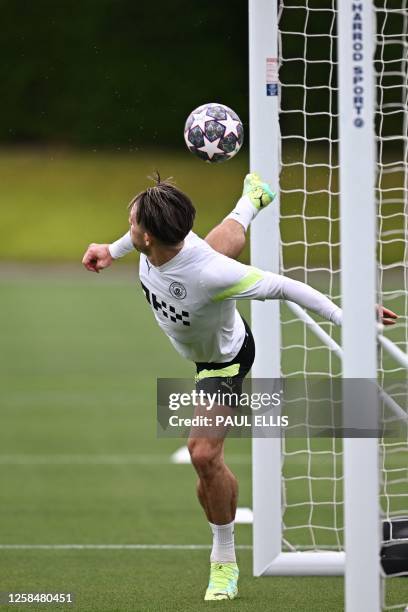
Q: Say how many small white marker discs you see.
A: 2